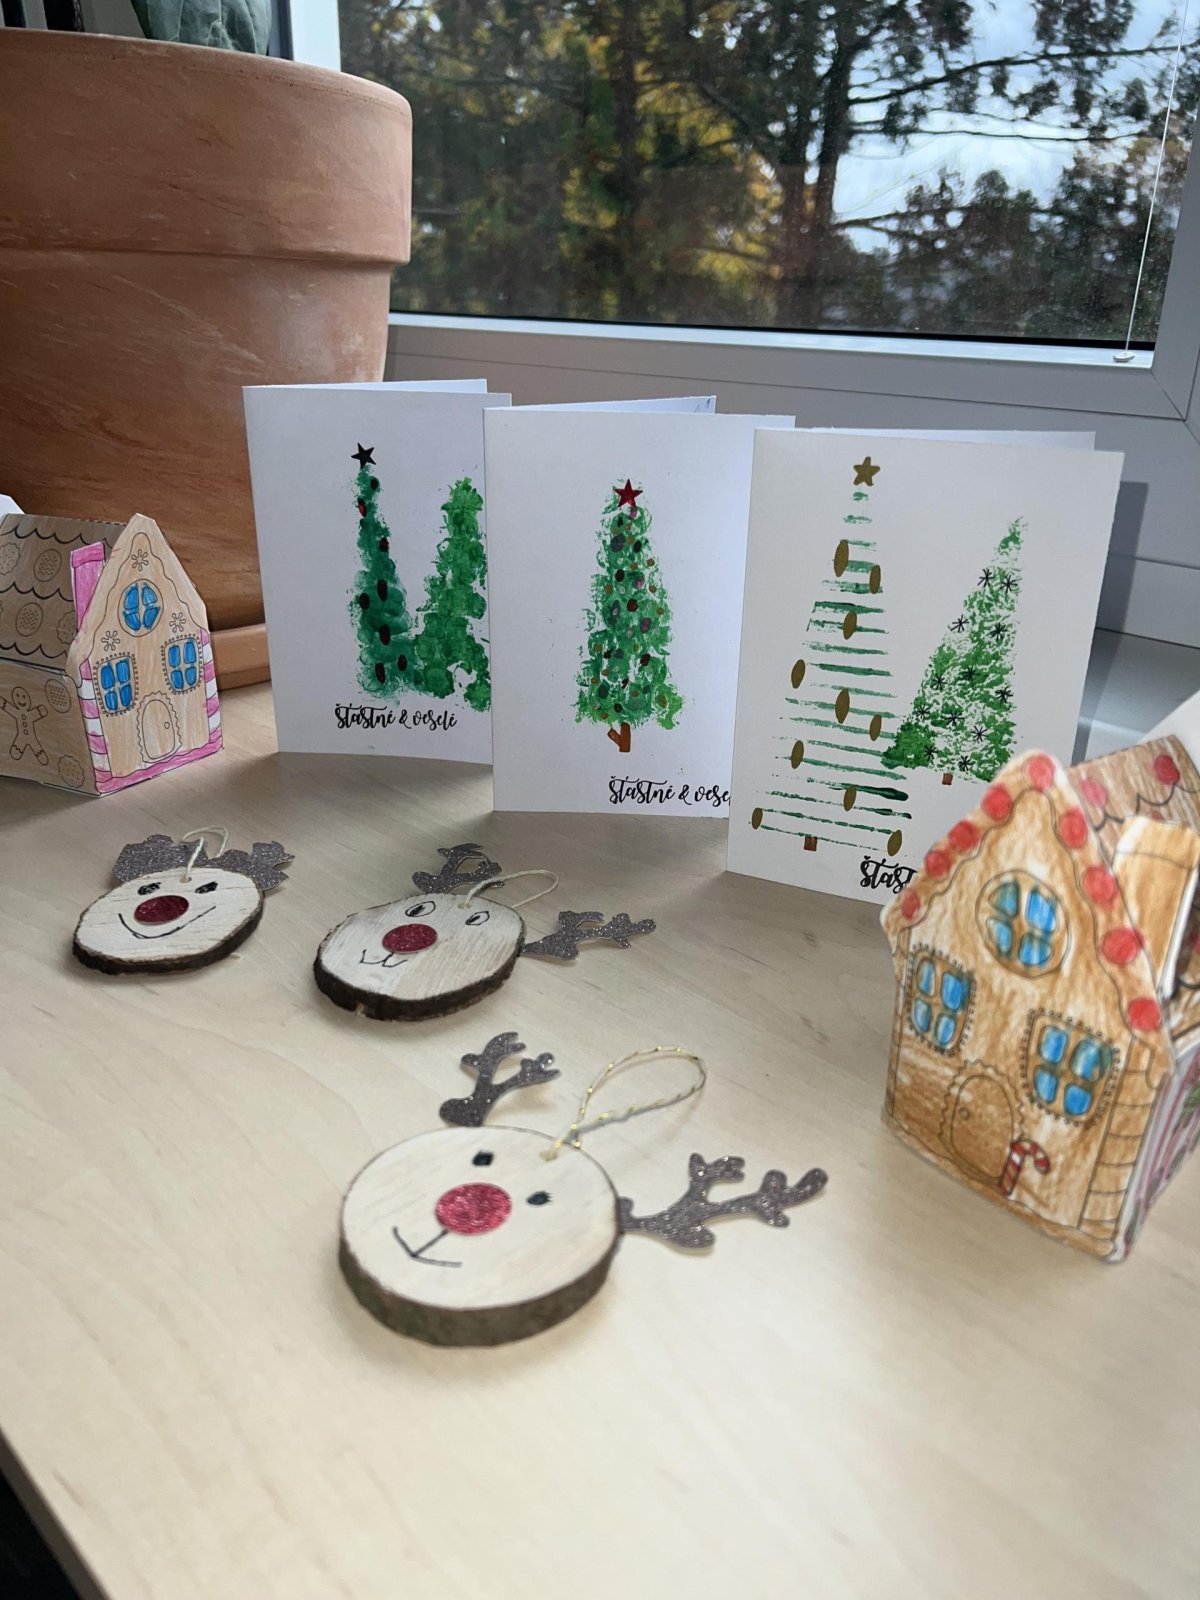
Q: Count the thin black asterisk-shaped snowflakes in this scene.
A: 12